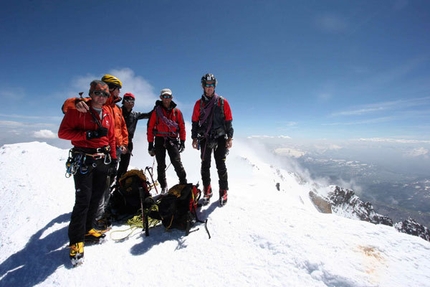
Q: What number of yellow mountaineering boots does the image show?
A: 2